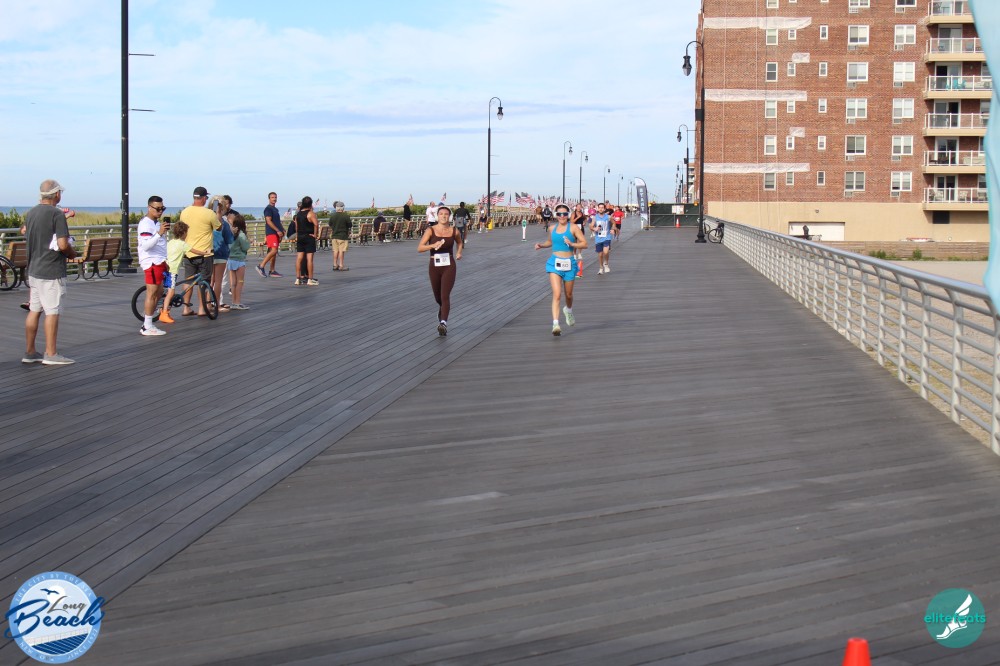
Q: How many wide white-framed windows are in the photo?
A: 12